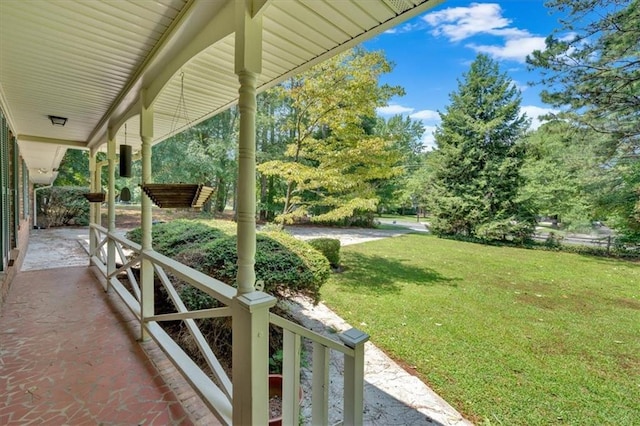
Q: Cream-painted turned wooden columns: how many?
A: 4